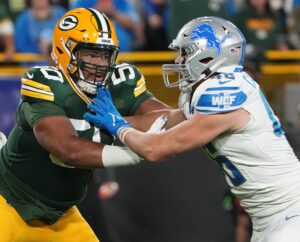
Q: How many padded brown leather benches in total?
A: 0